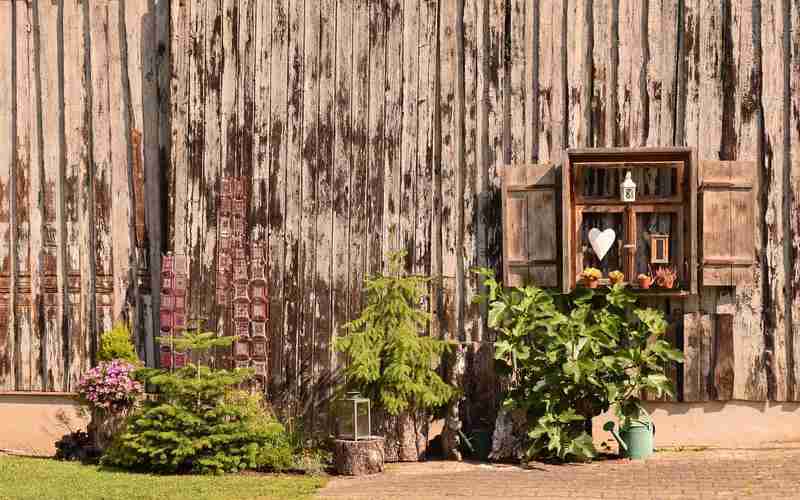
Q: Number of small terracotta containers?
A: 4